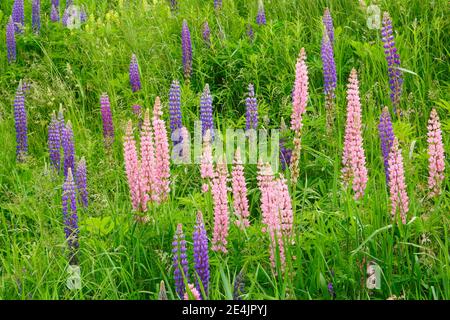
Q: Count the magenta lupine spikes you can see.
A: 1